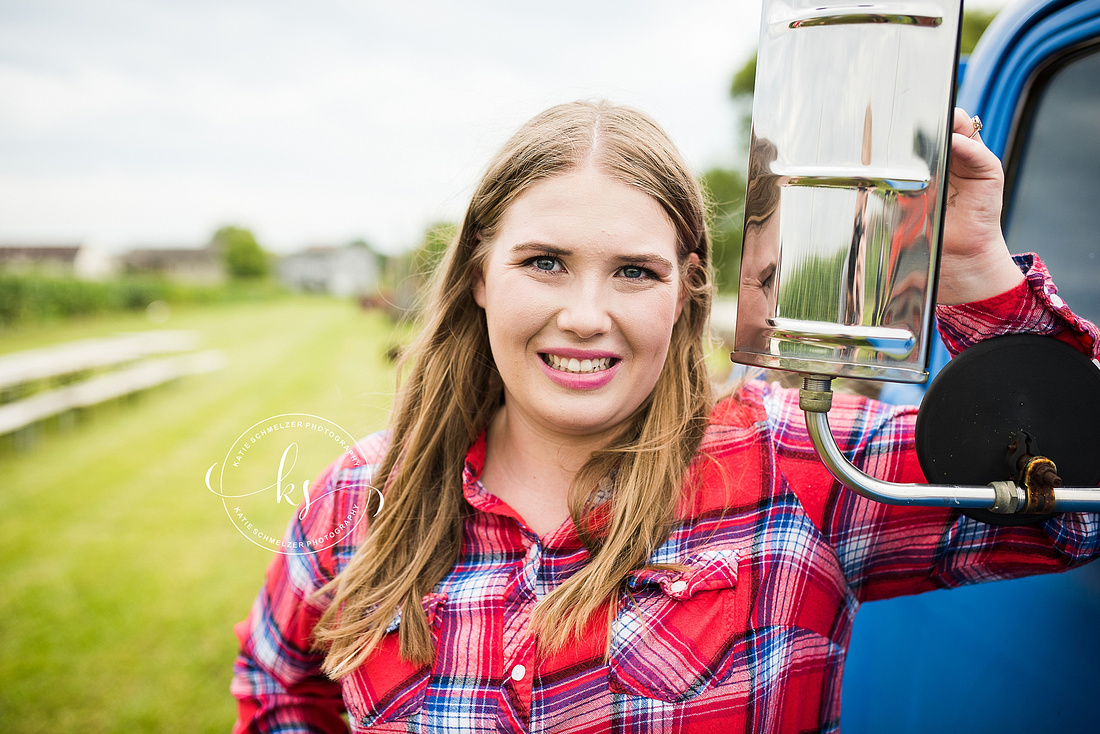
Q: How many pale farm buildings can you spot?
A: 3